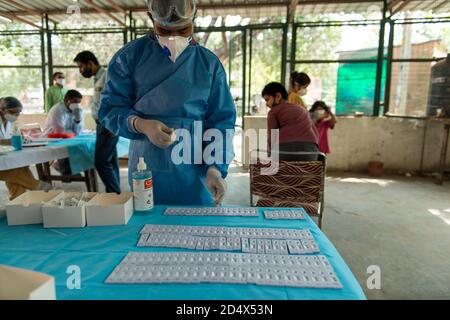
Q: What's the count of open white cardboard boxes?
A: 4